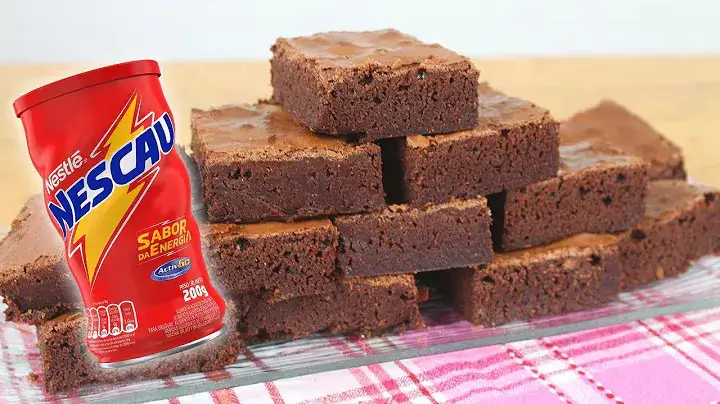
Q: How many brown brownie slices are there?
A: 12